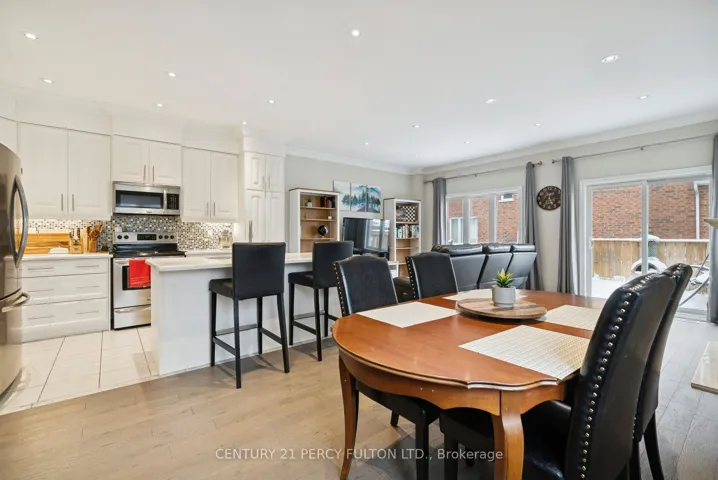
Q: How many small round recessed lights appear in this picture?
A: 15